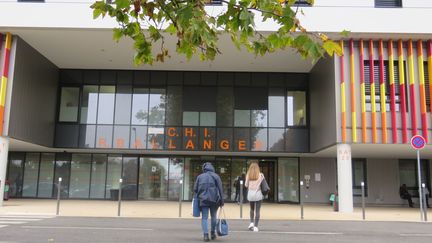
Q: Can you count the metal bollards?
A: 7